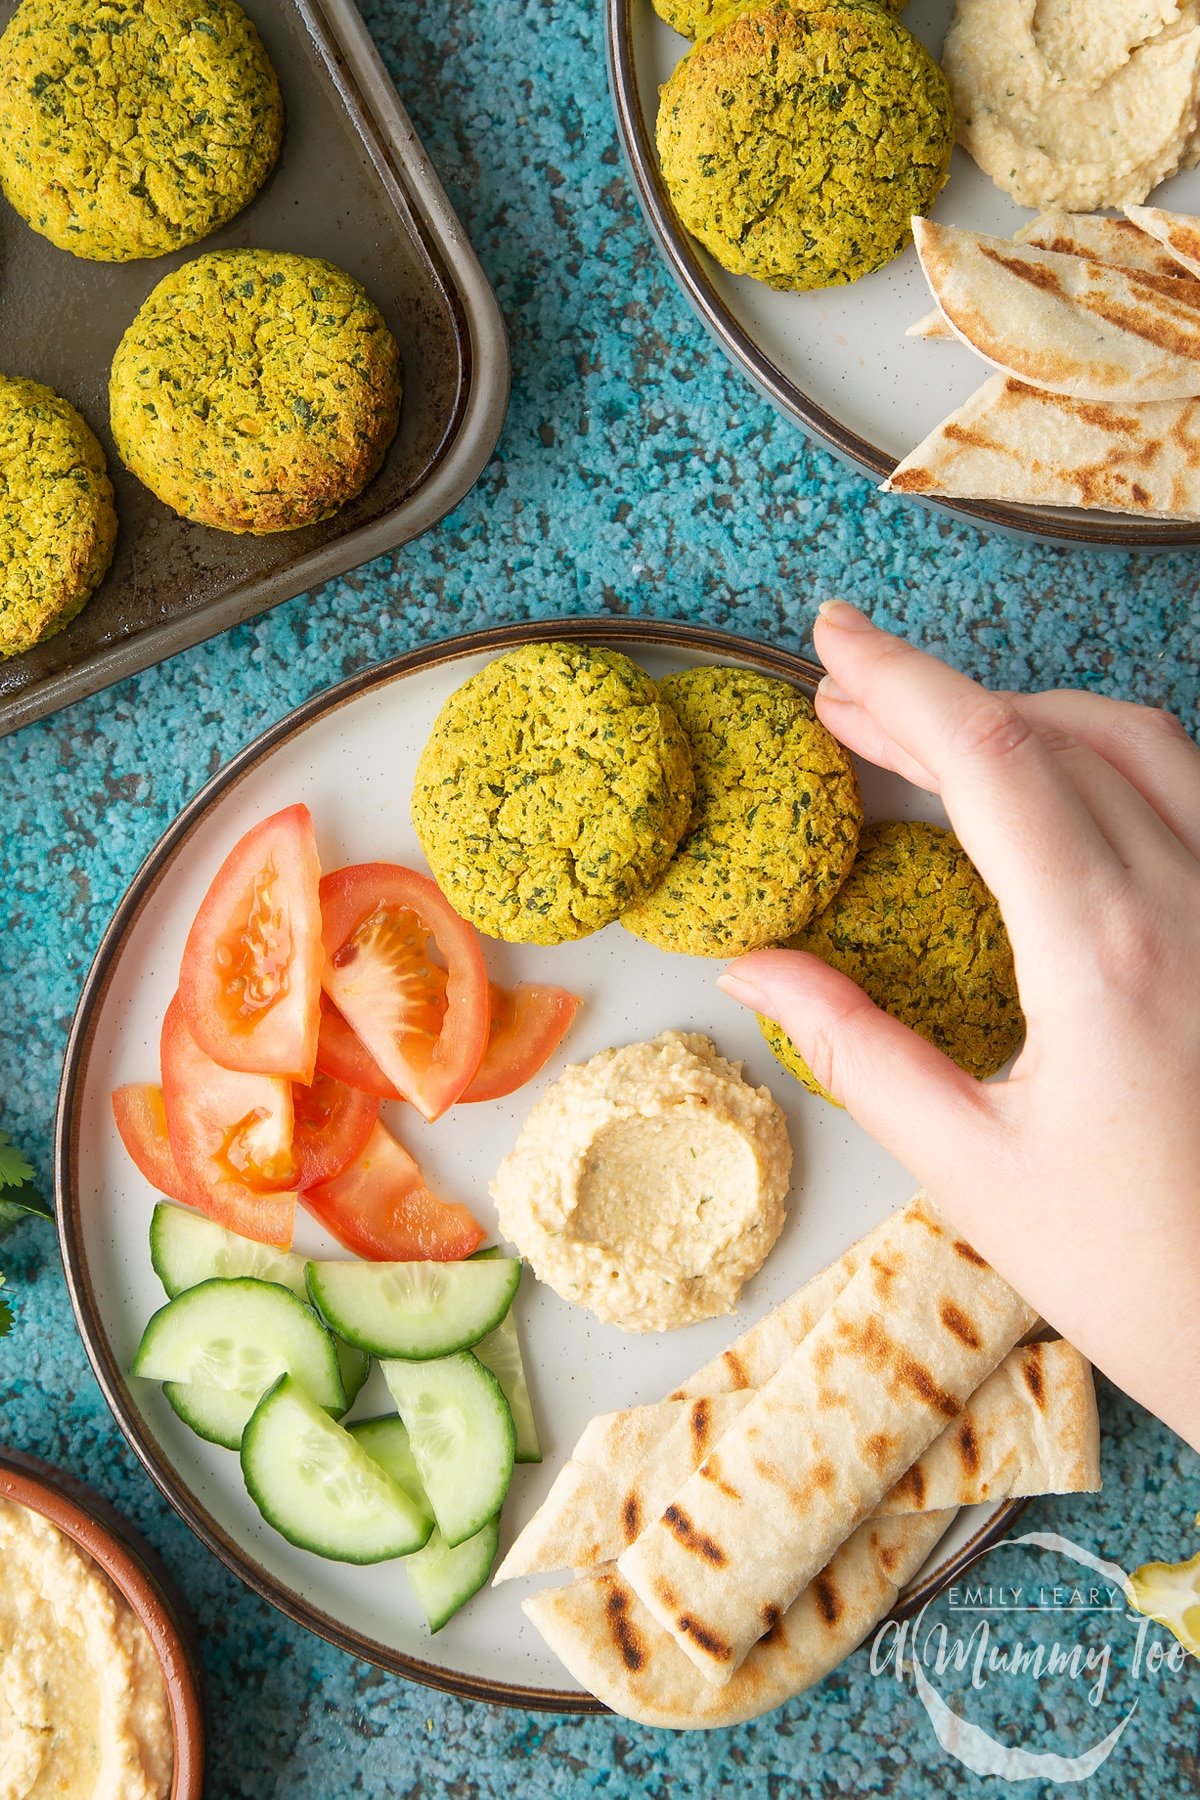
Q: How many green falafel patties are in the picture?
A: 8